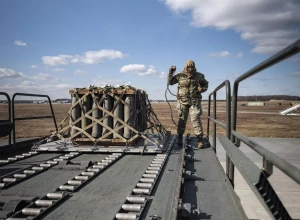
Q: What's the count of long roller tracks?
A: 4